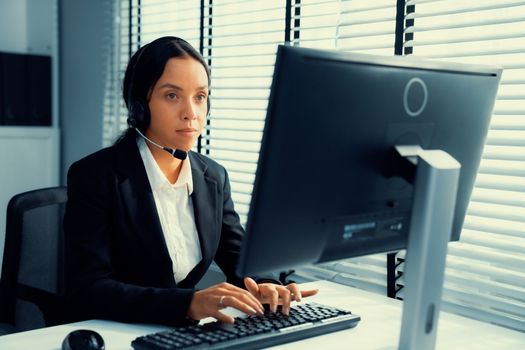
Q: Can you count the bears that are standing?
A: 0